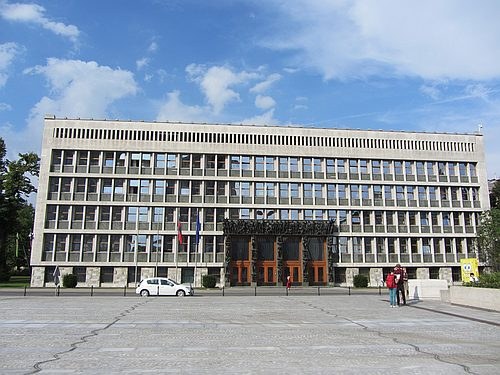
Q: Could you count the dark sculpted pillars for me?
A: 5